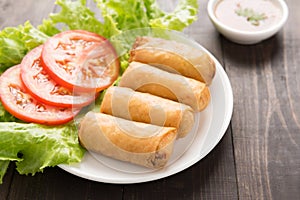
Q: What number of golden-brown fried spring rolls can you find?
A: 4